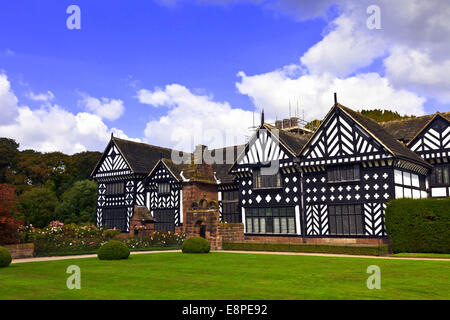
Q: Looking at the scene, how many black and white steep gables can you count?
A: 5